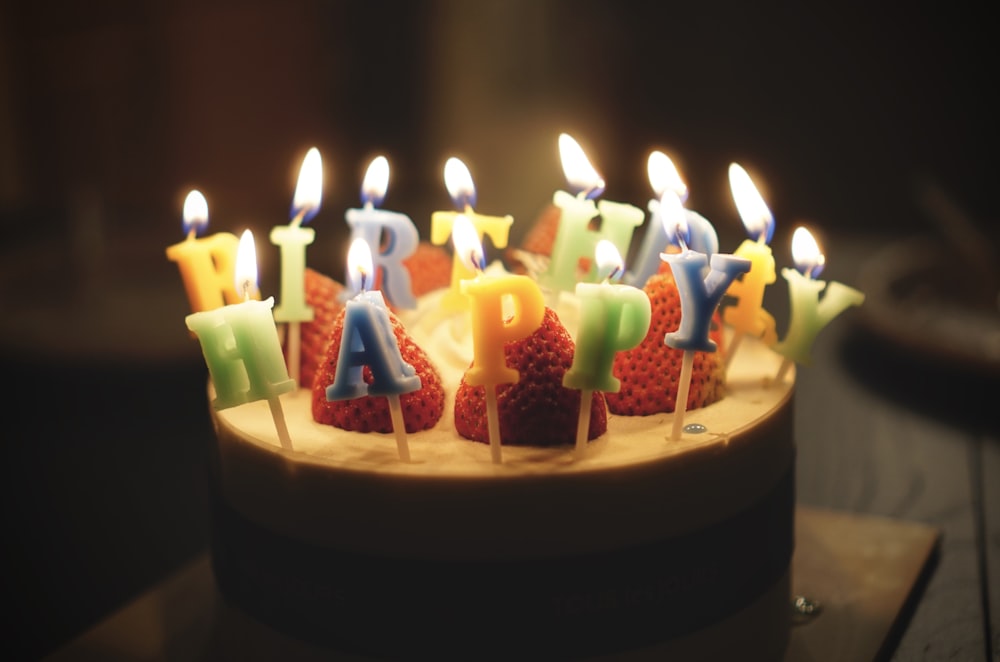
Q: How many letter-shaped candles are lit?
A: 13